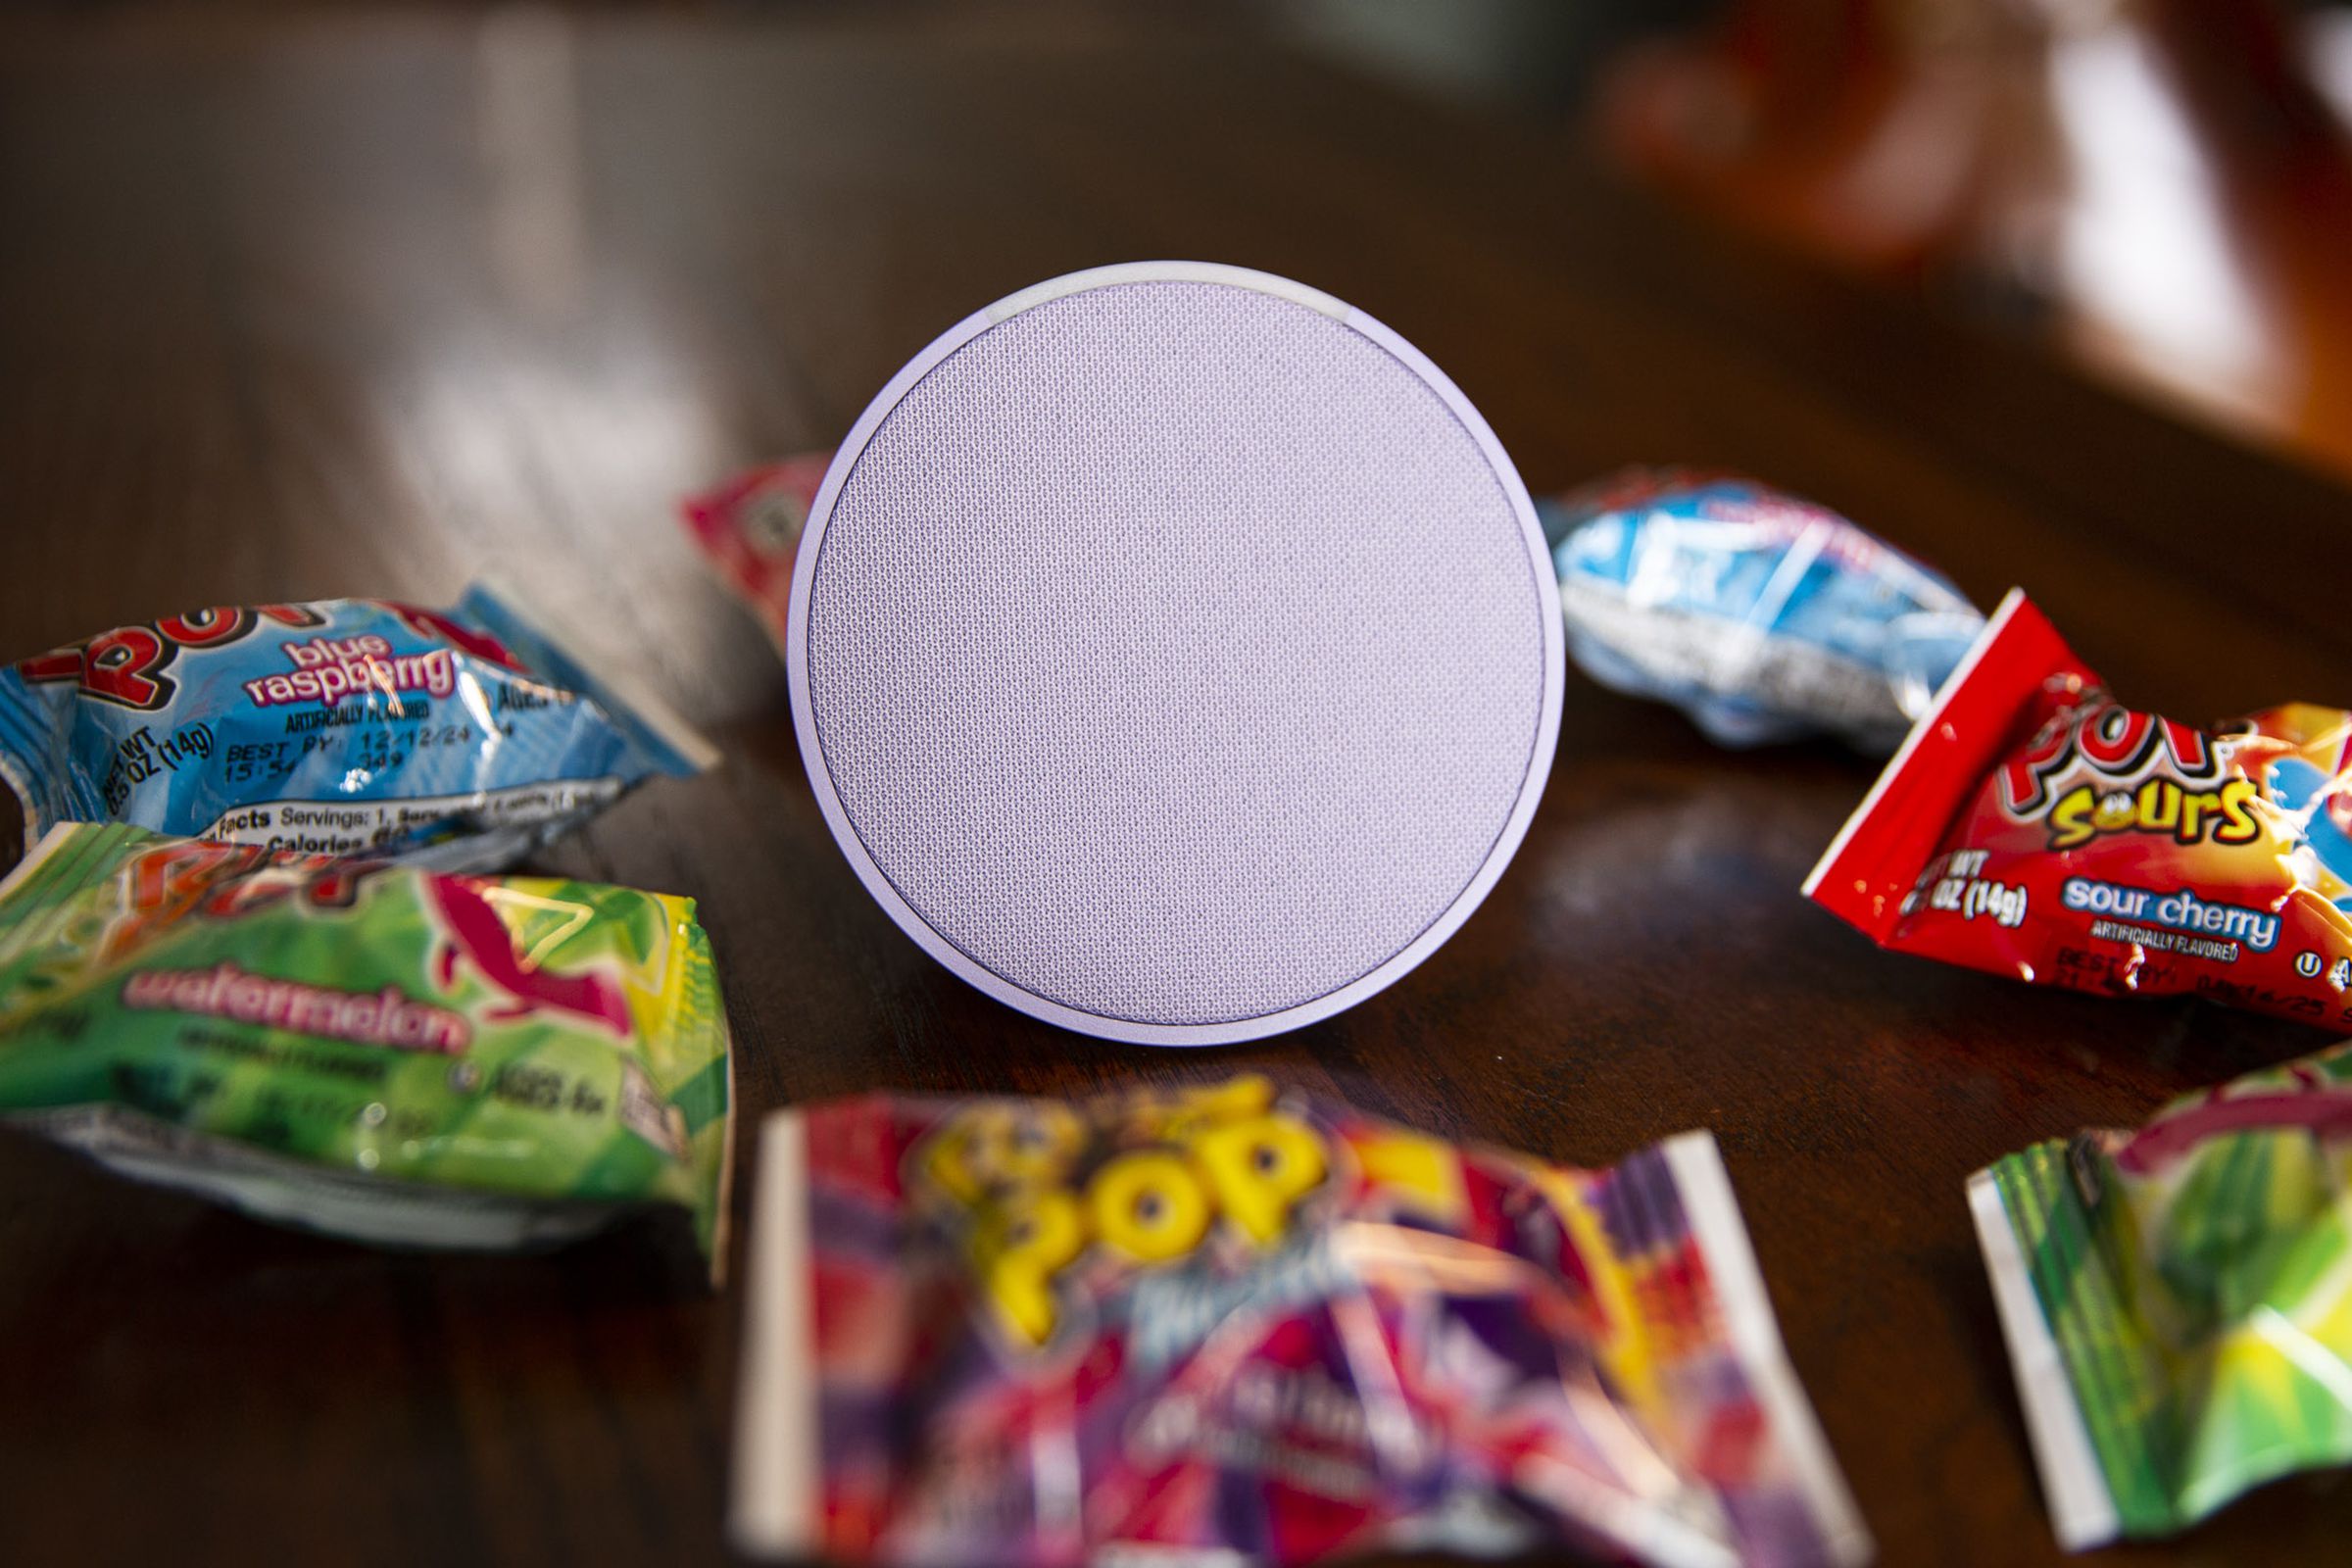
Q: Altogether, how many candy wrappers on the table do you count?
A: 7